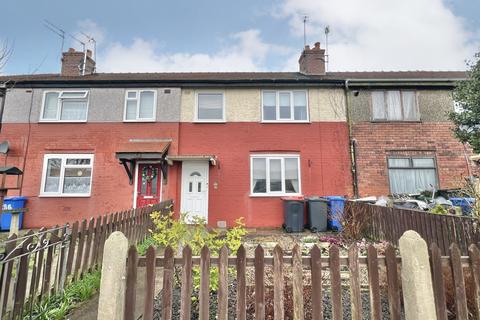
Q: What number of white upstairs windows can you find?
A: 4